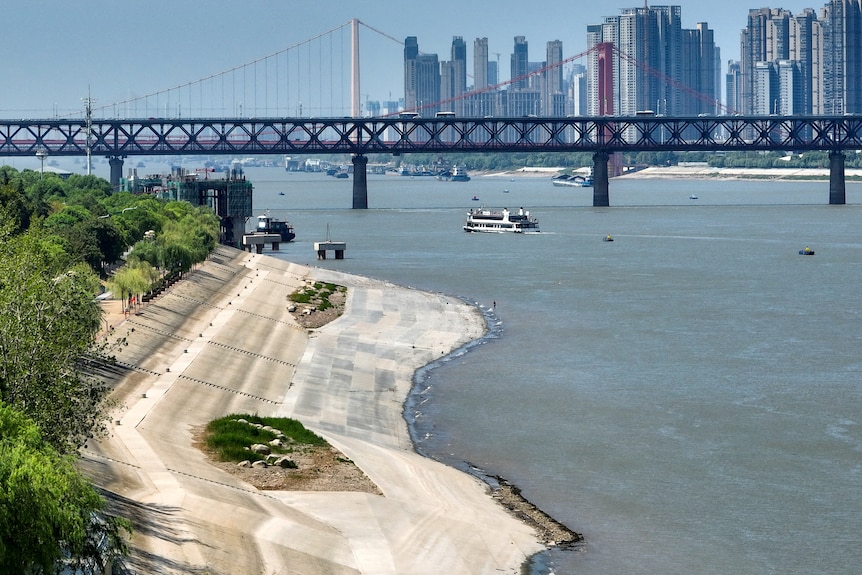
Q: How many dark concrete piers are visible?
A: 4